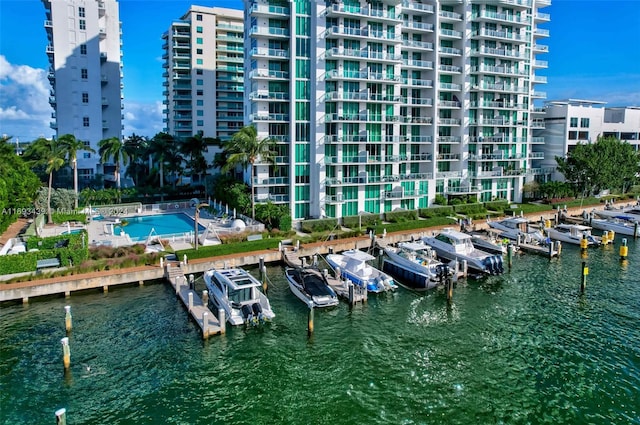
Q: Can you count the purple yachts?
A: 0